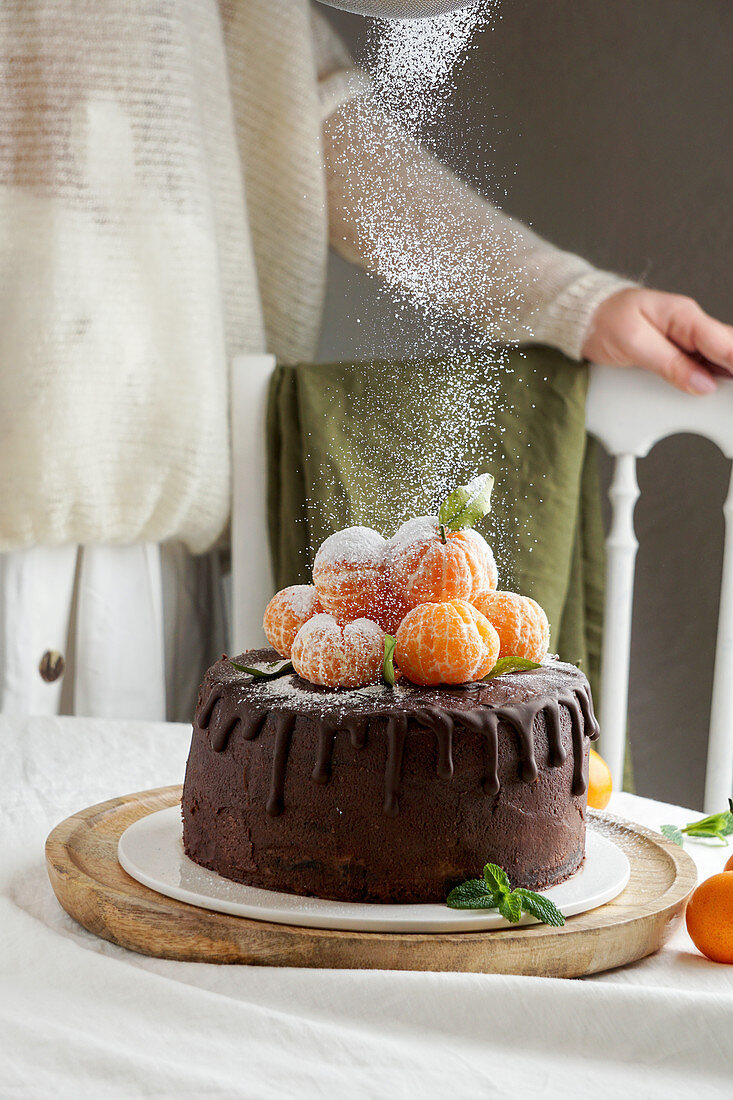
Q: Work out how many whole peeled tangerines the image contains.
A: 6